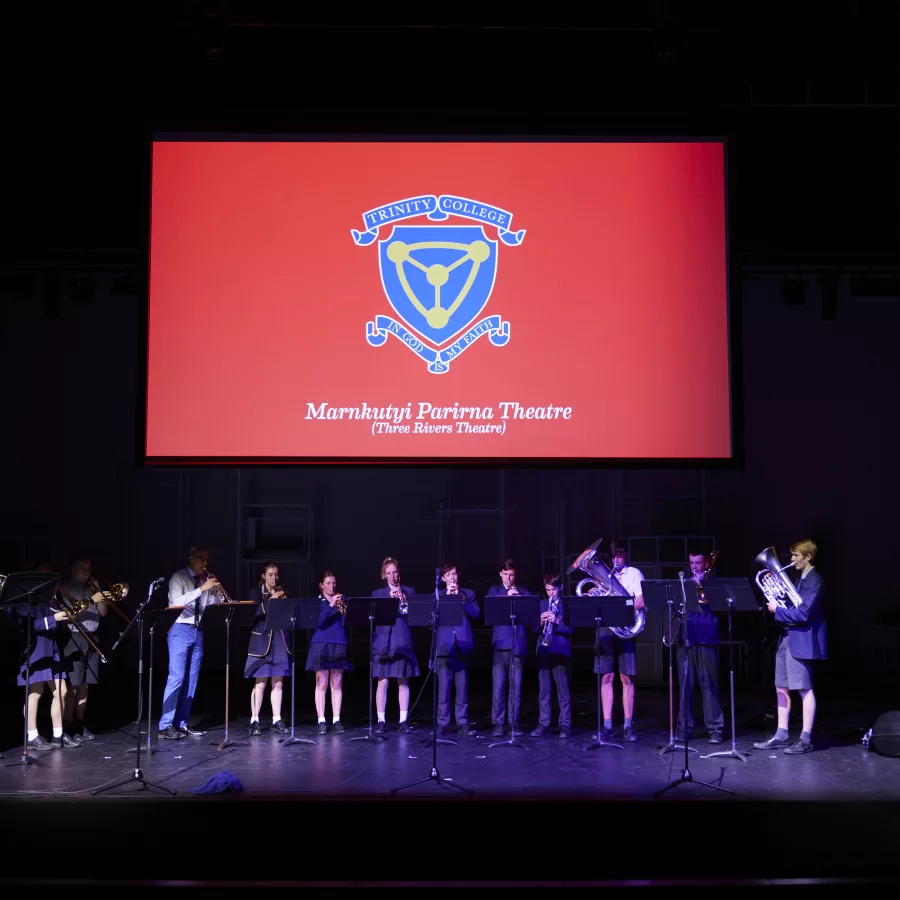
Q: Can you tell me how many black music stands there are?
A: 10